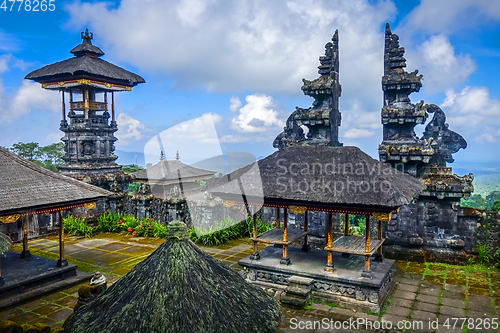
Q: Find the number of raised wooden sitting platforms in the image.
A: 2